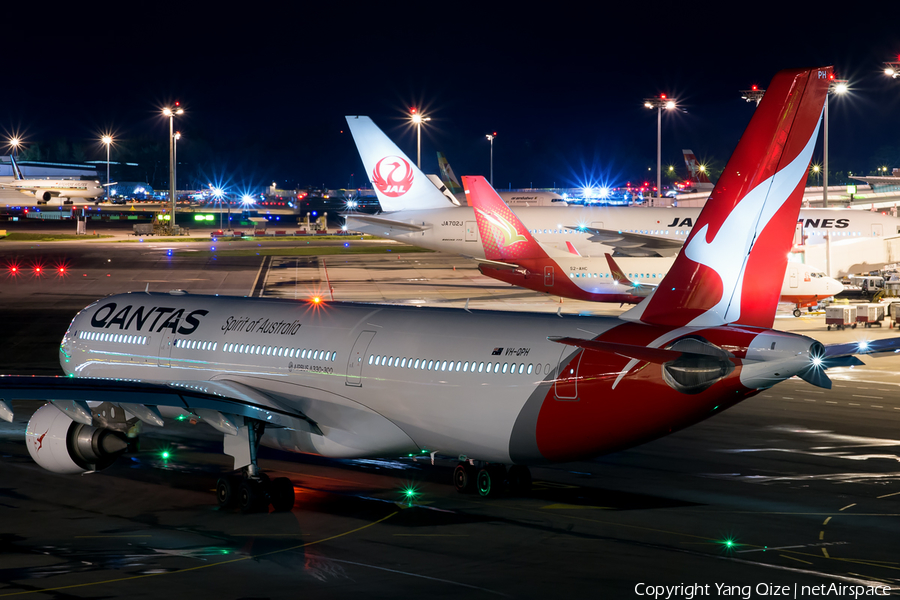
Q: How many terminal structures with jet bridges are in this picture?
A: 1